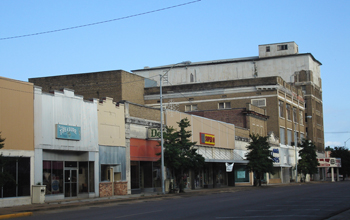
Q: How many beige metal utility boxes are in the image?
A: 1